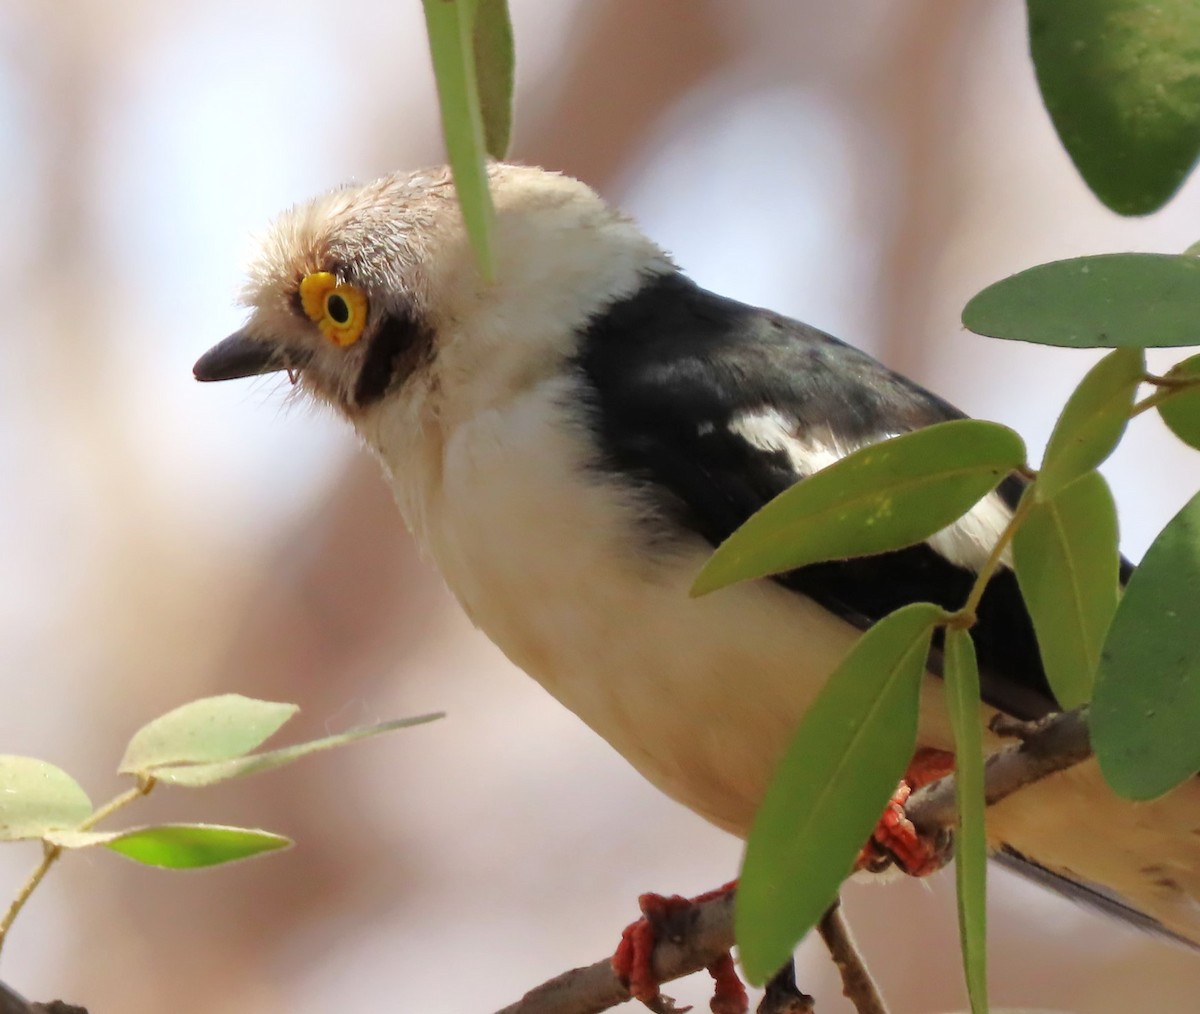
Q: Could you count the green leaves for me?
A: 15